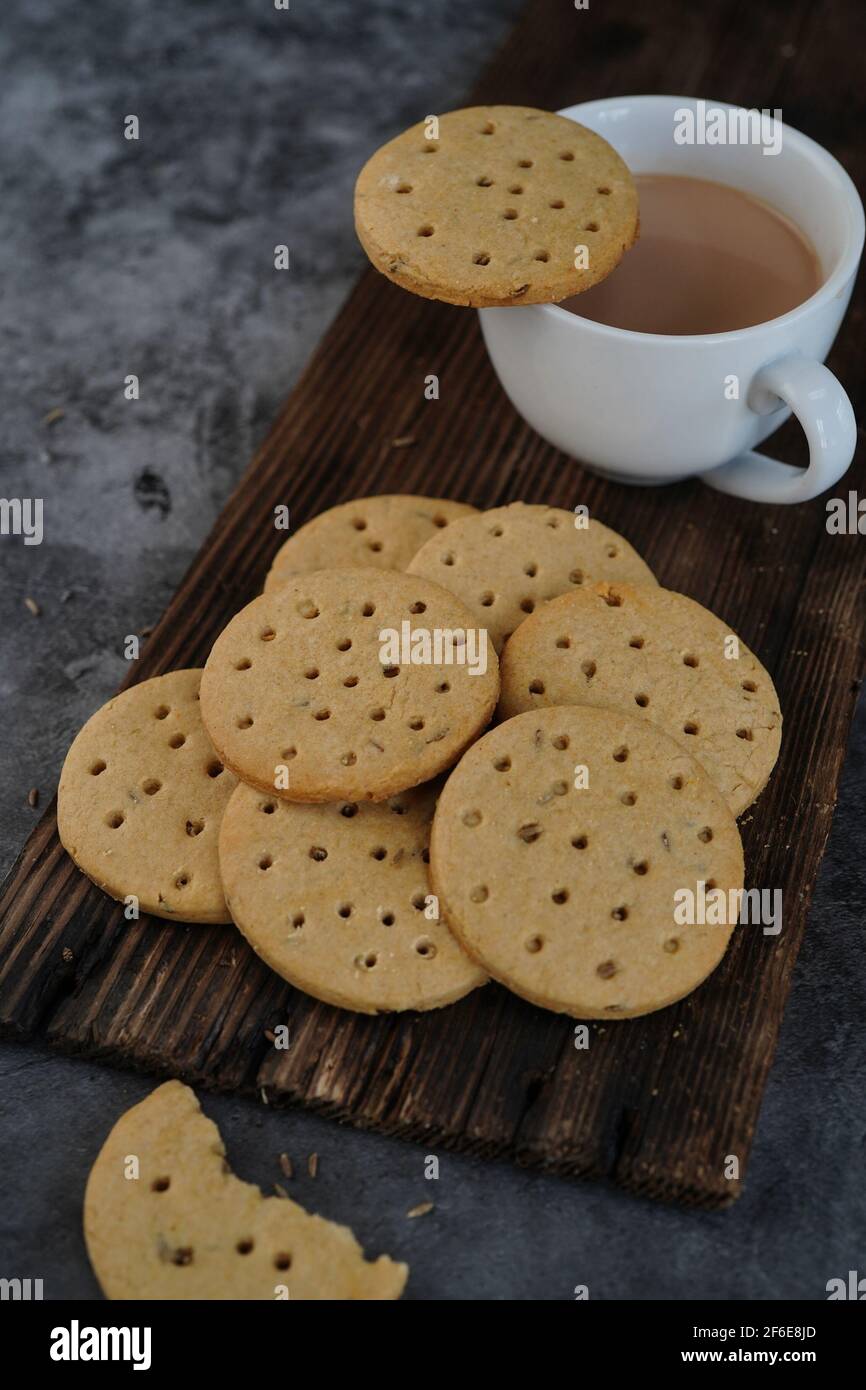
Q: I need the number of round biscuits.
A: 8